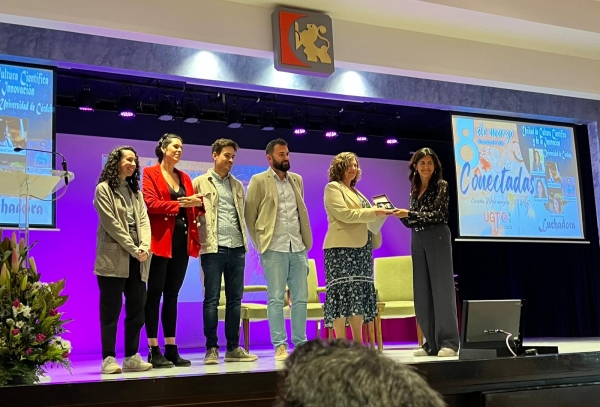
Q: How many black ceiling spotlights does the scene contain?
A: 10